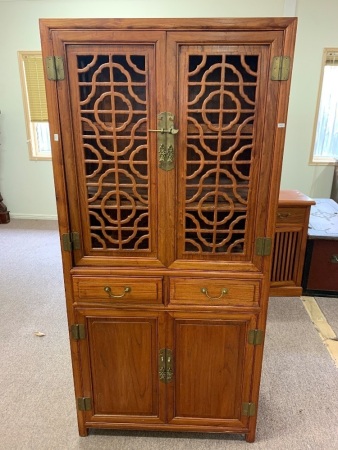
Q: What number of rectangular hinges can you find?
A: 8